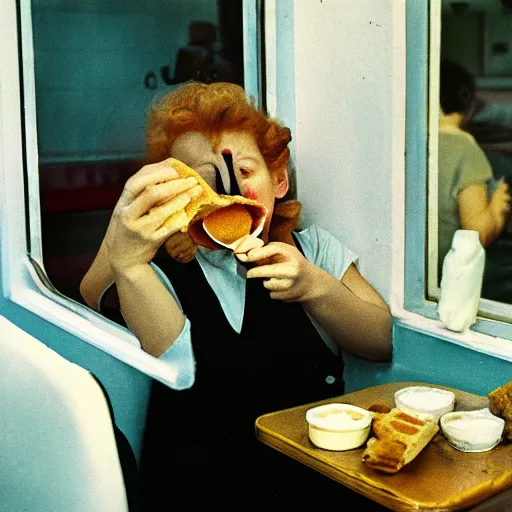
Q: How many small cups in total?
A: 3